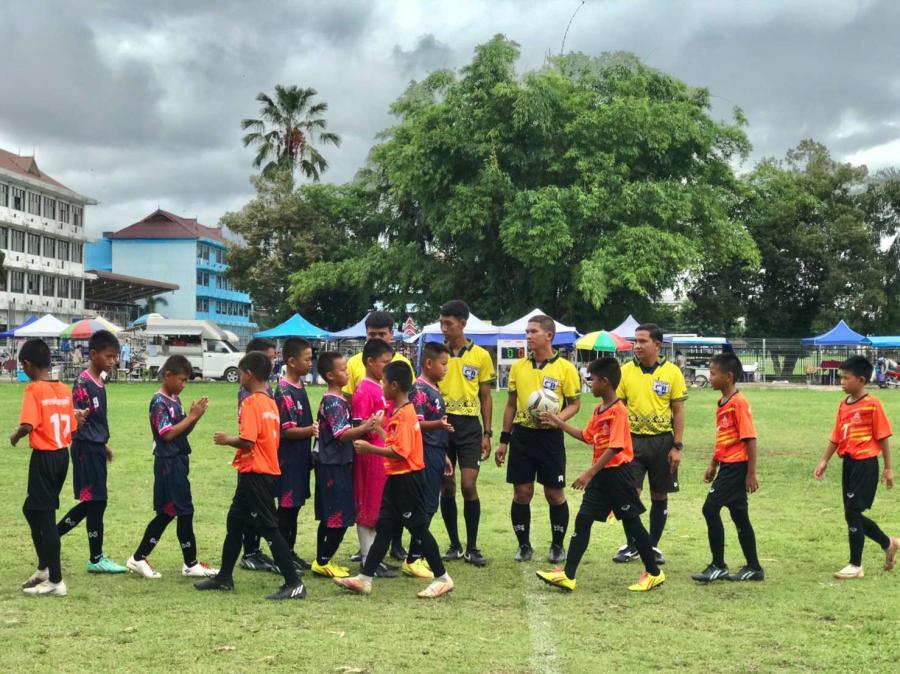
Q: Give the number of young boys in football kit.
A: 13